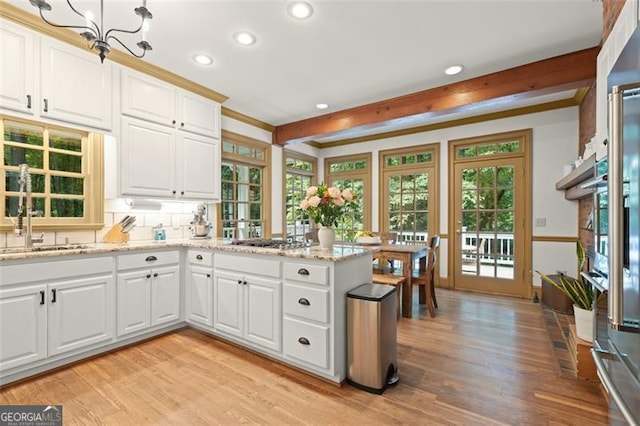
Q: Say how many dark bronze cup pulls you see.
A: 5